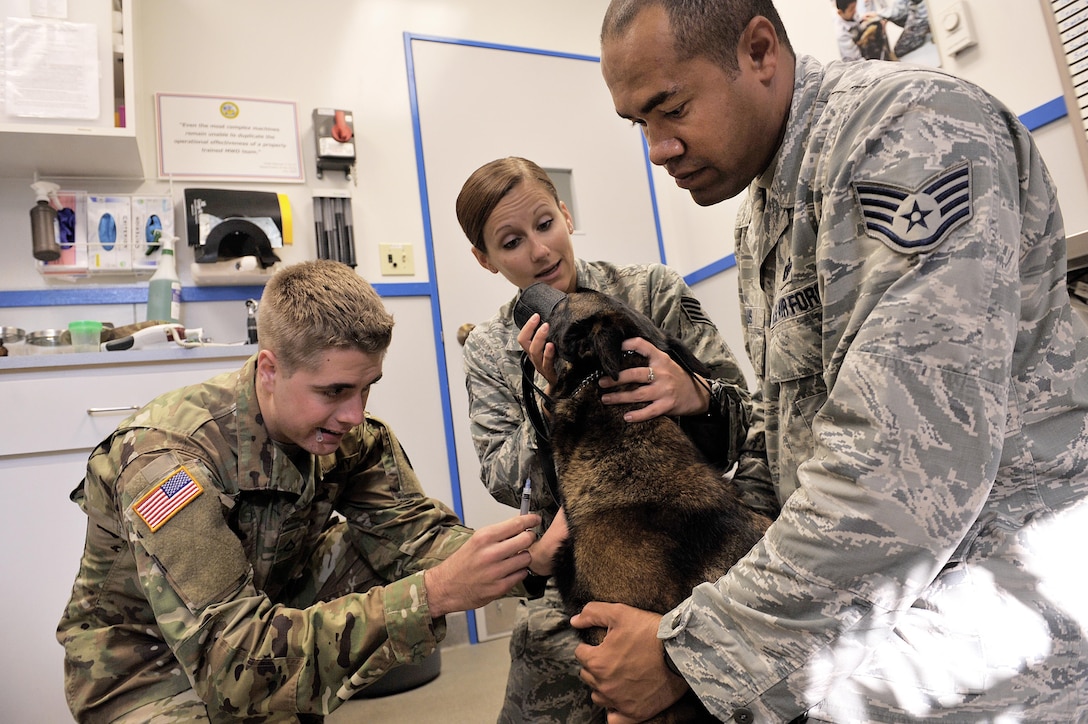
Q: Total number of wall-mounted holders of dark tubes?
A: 1